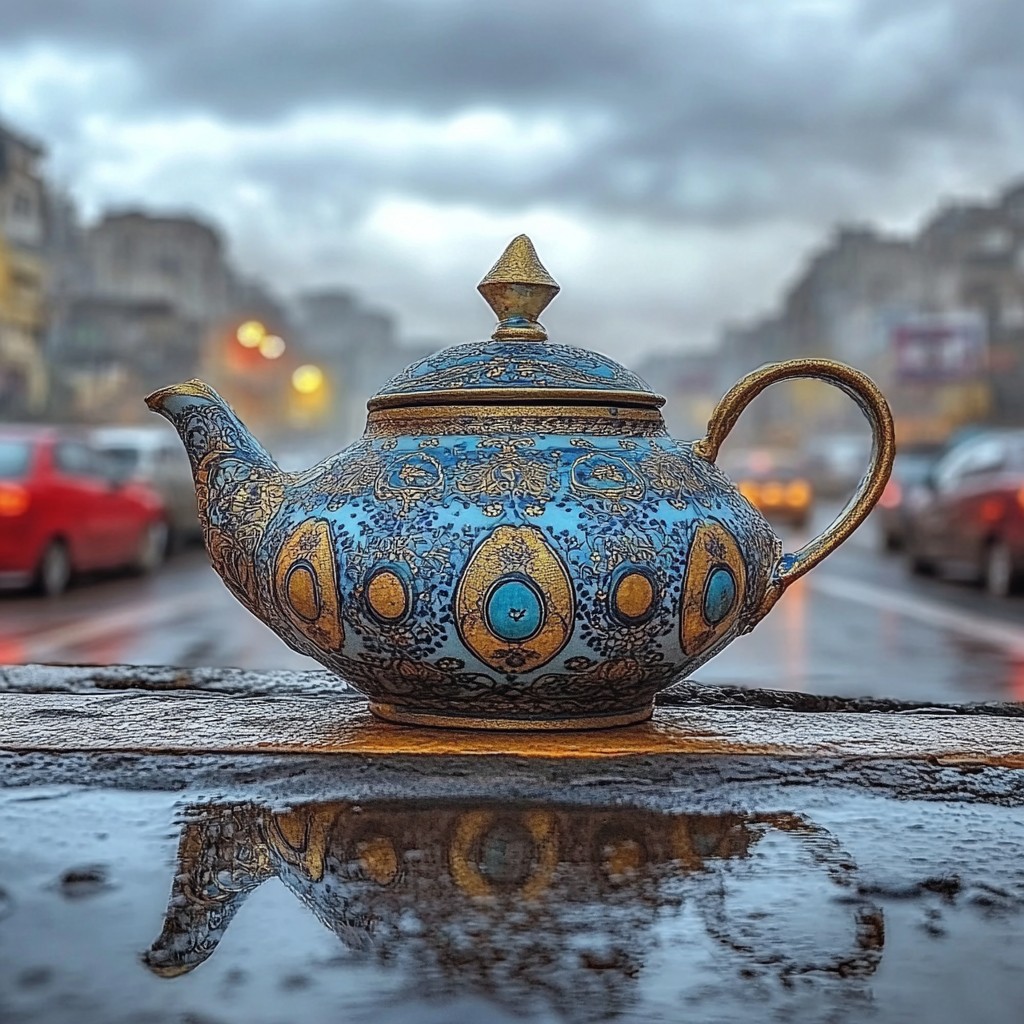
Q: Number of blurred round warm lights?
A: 3